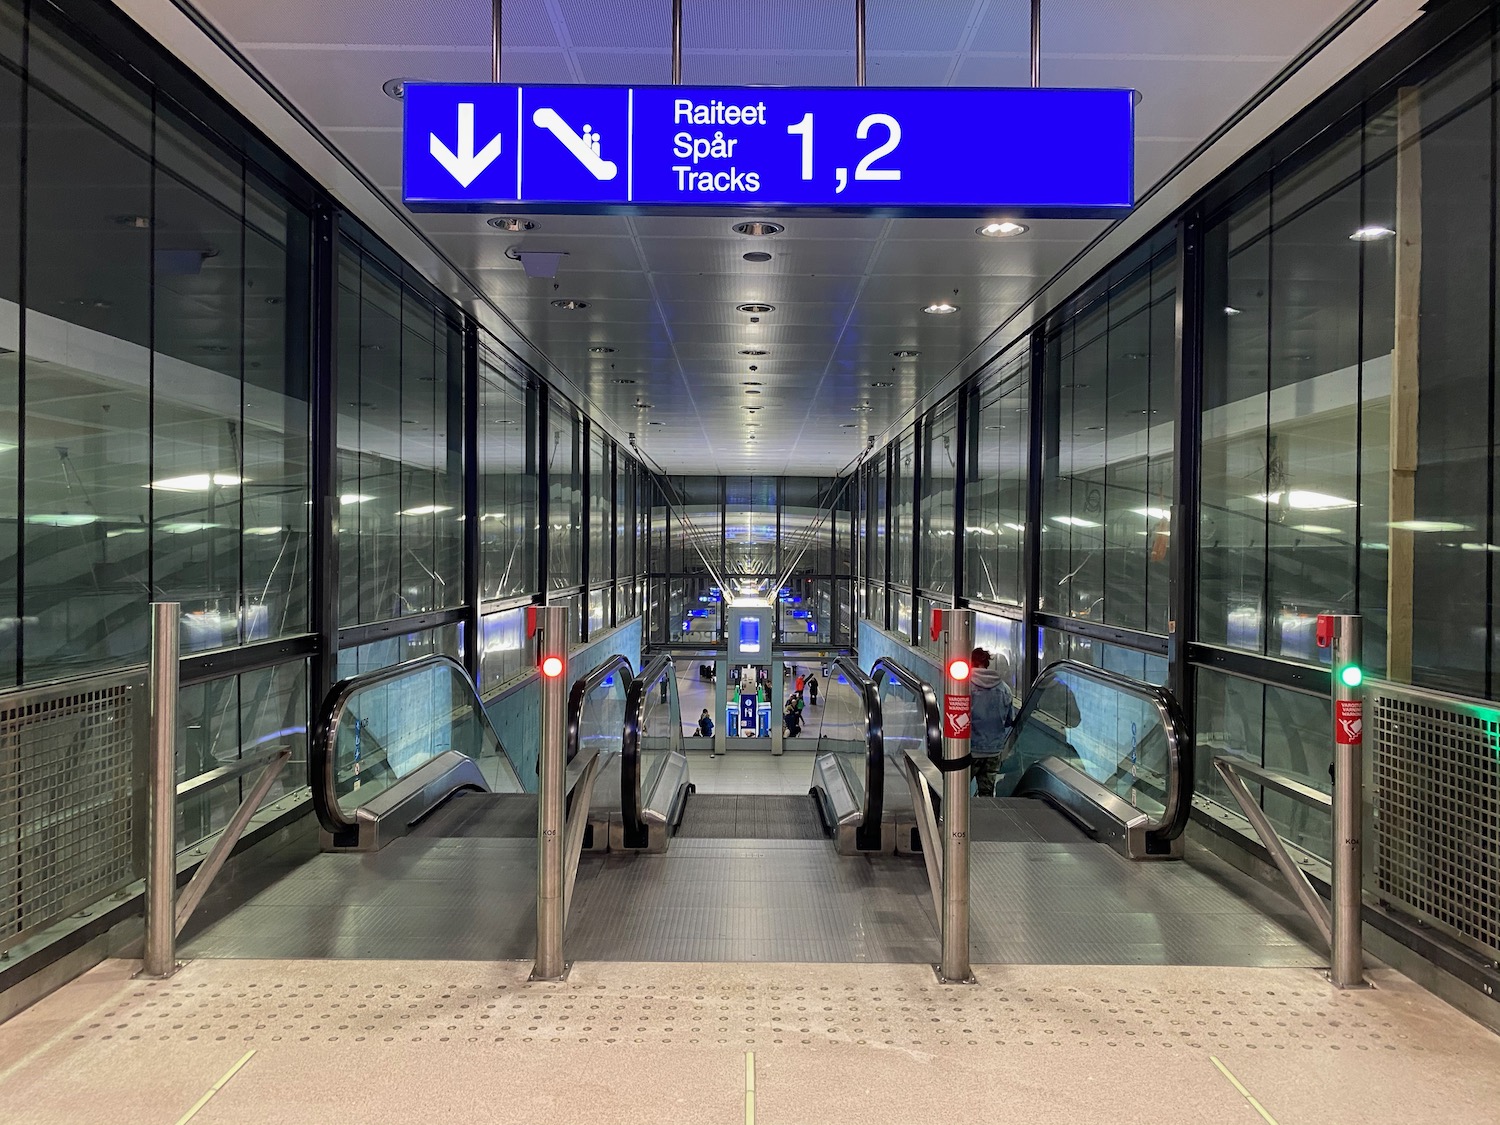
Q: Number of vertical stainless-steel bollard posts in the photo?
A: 4